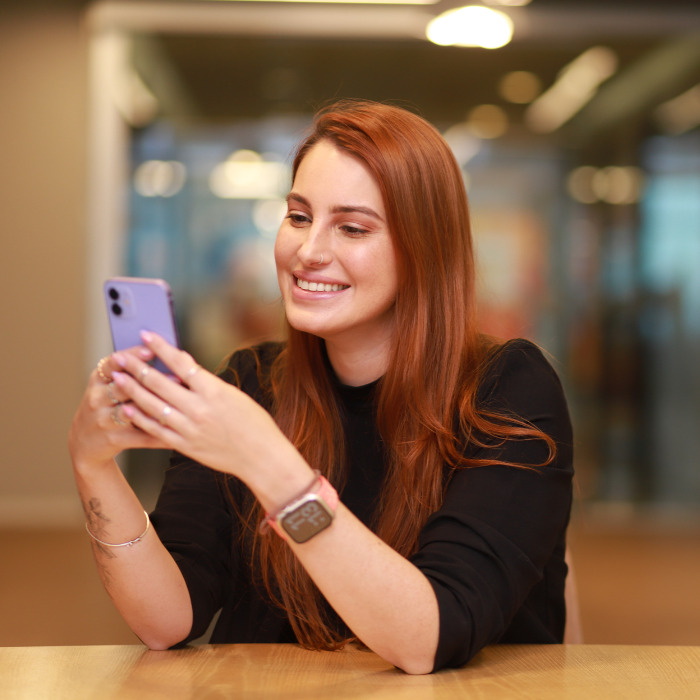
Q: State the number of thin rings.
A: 3